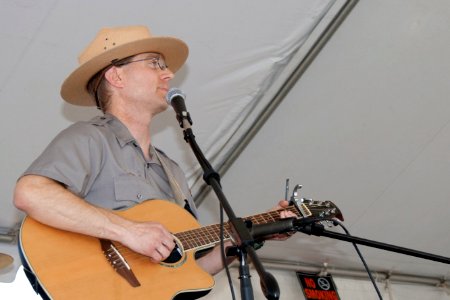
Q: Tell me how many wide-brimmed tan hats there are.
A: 1